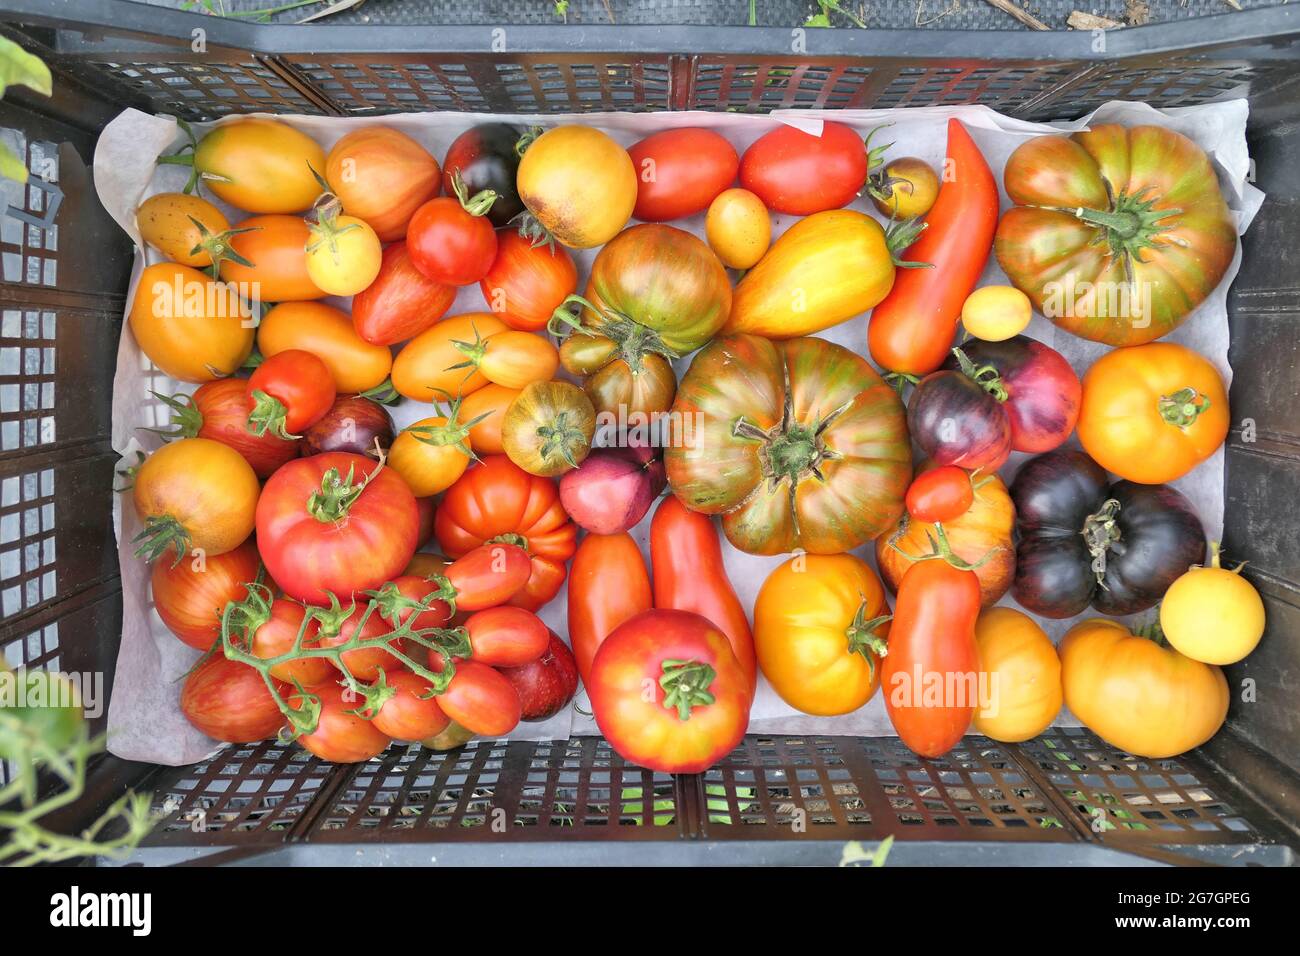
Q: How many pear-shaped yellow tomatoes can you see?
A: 1